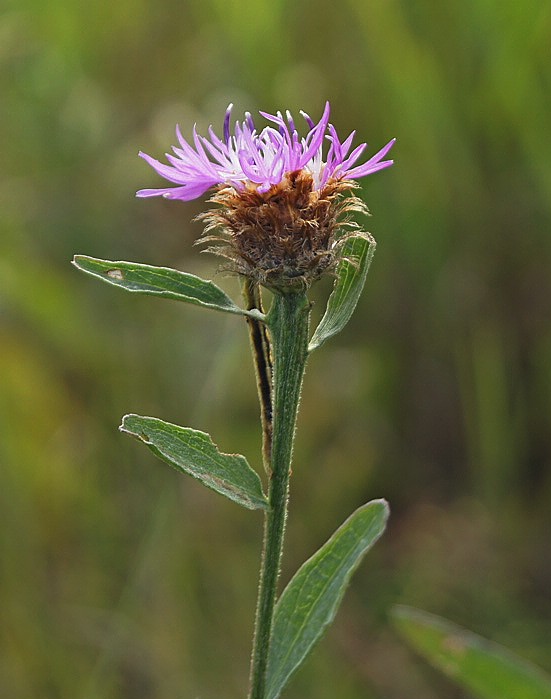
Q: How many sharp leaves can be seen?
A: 4